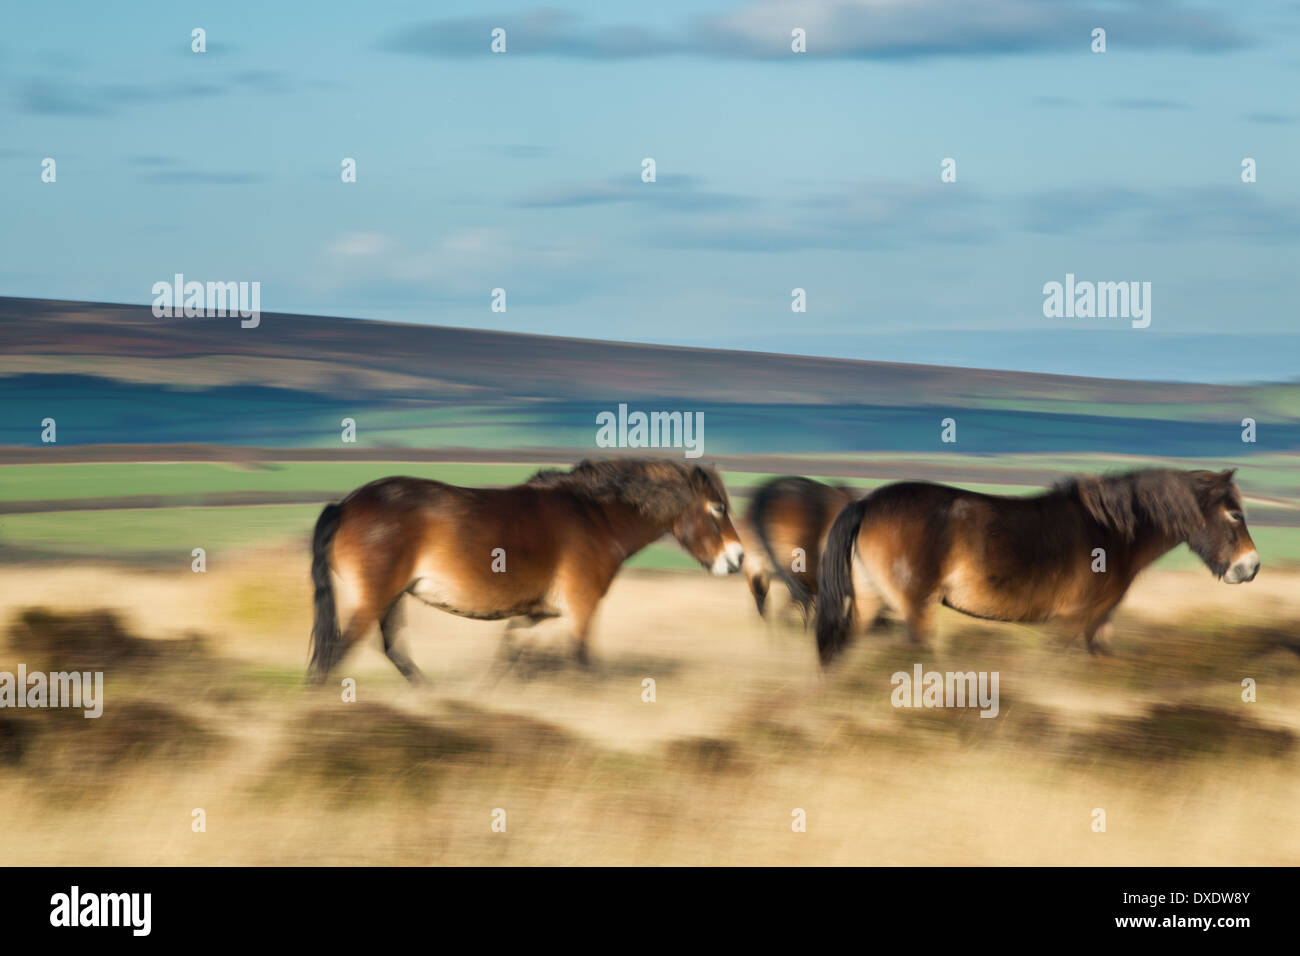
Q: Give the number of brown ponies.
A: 3